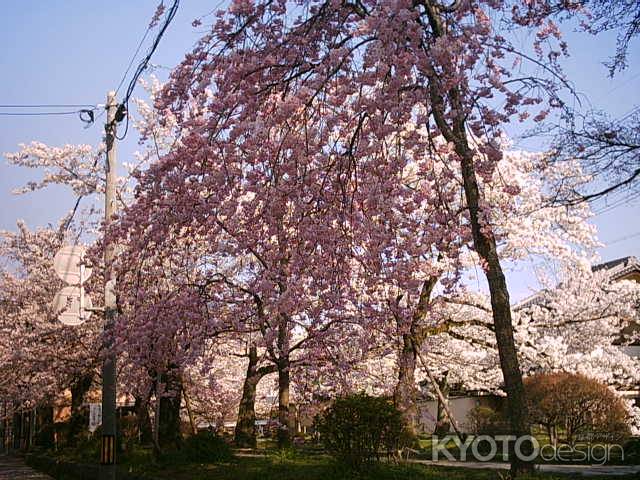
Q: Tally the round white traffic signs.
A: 2